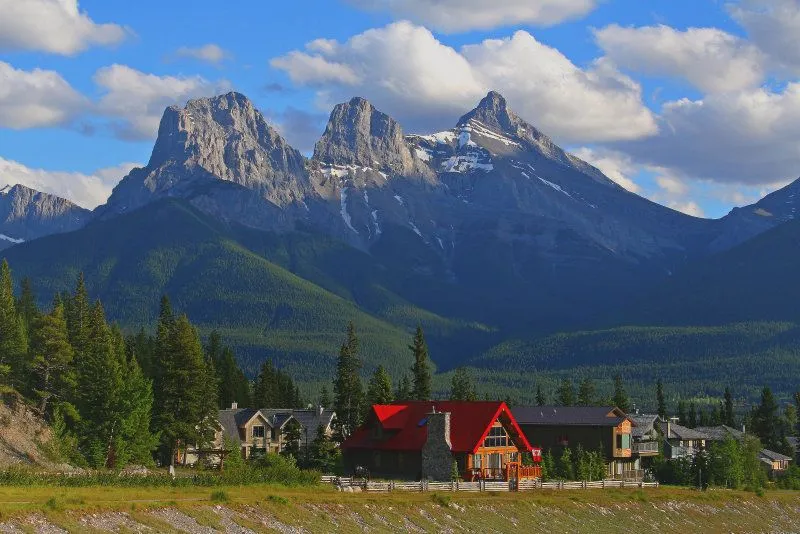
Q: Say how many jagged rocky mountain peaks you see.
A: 3